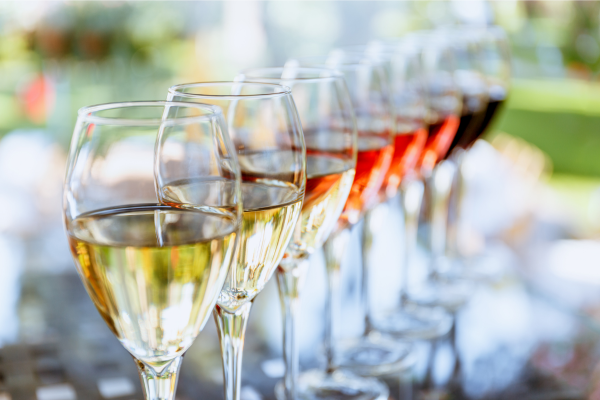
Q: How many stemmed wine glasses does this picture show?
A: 8